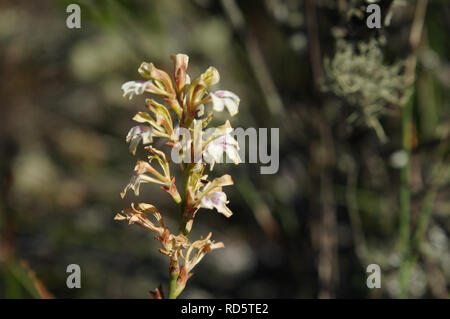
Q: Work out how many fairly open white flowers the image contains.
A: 6